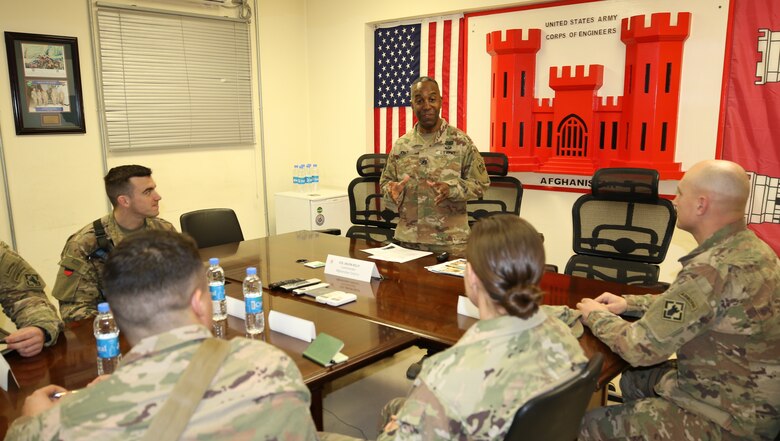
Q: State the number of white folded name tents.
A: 5